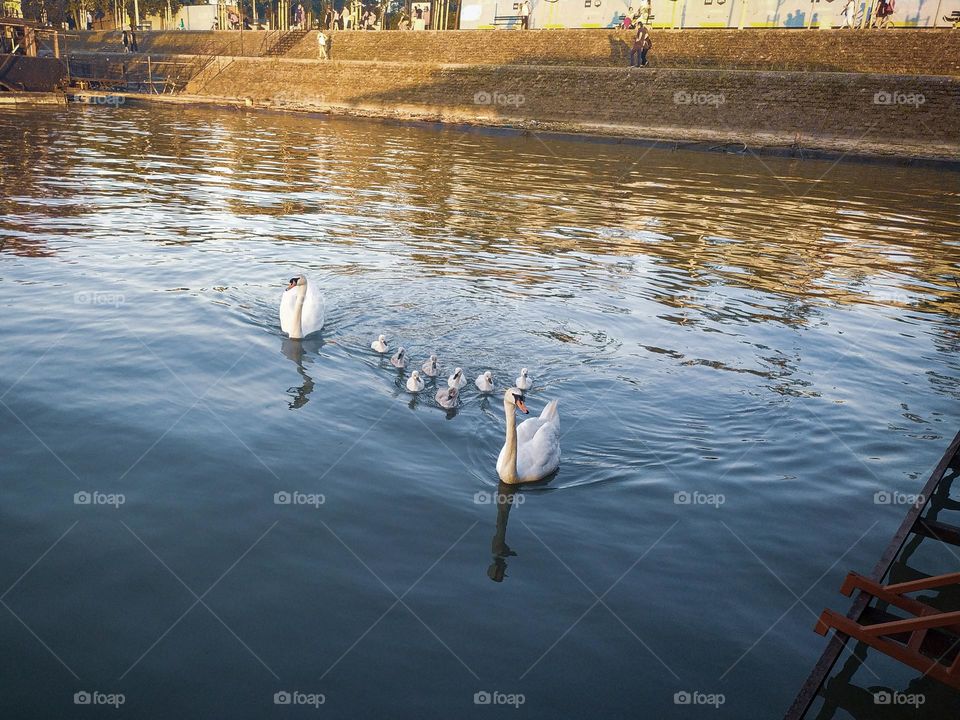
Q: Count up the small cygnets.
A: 8